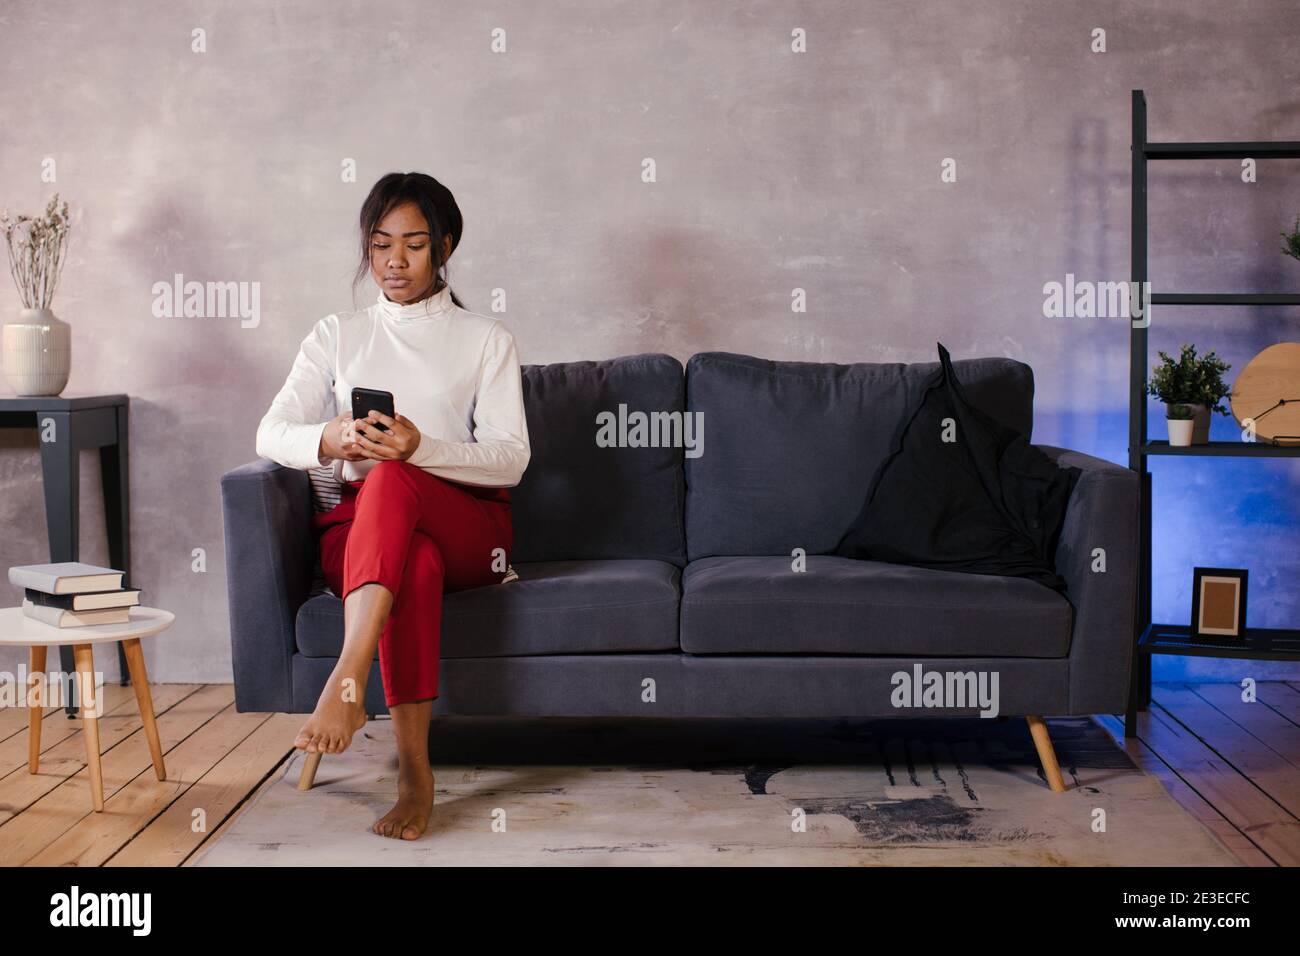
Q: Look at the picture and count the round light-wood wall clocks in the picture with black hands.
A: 1